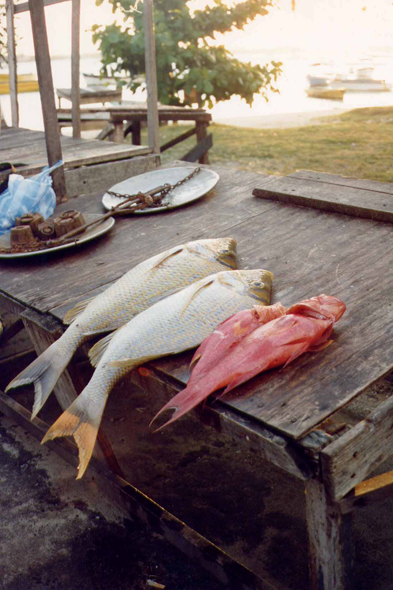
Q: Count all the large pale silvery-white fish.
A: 2